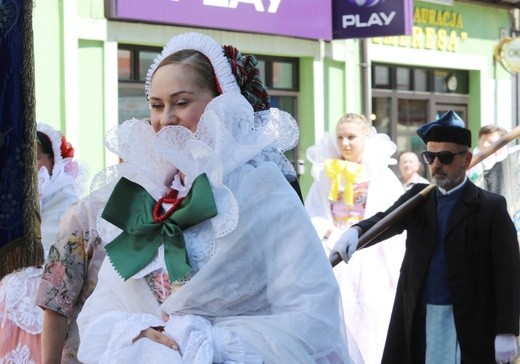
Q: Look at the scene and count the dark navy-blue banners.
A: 1